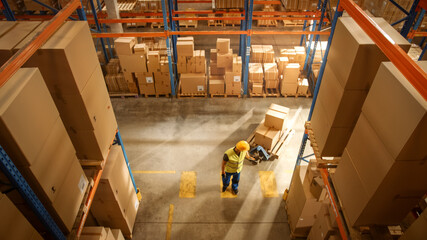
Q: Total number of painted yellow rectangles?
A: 3